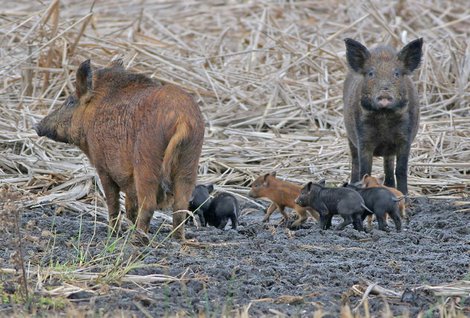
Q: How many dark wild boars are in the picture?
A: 5